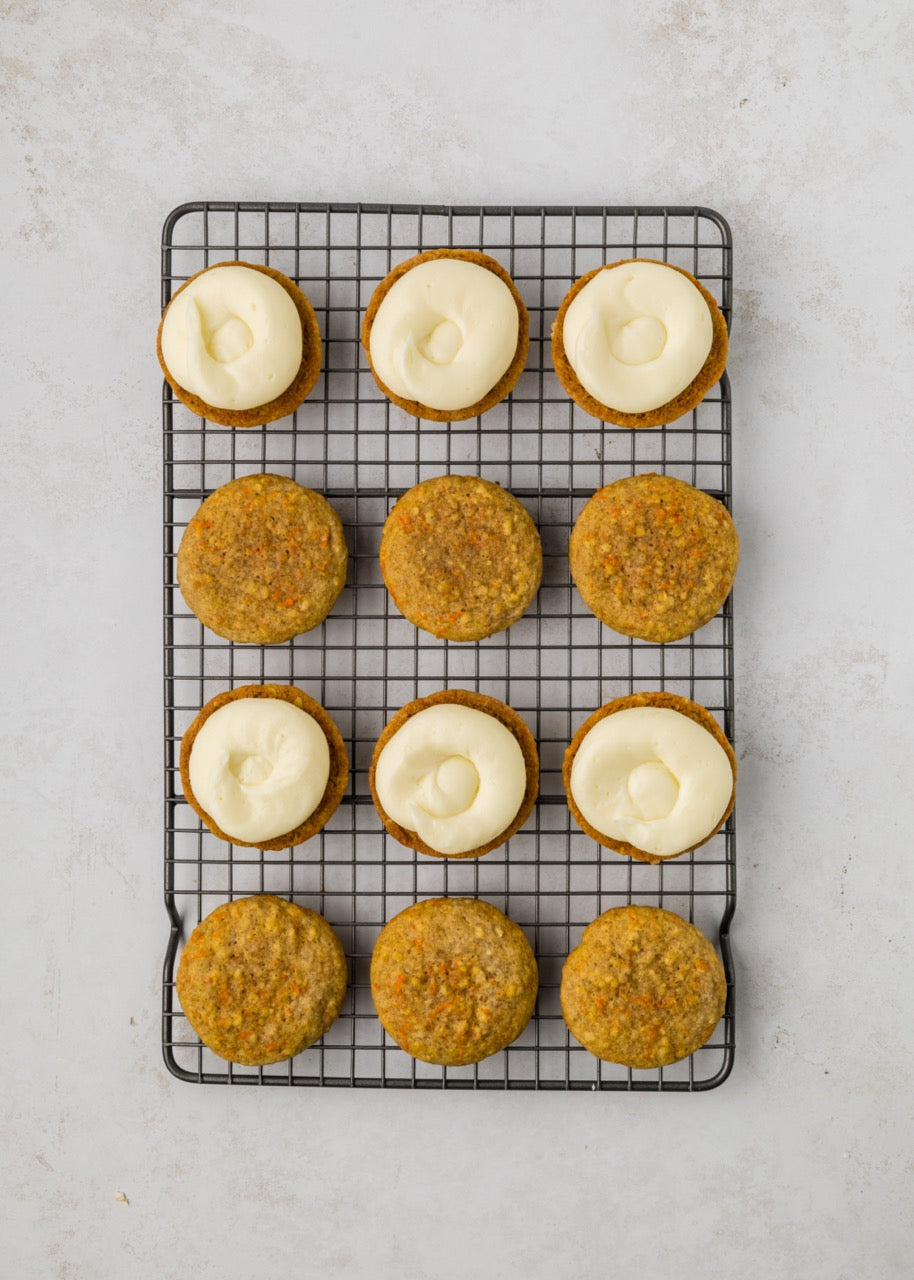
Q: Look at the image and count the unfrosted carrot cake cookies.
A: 6